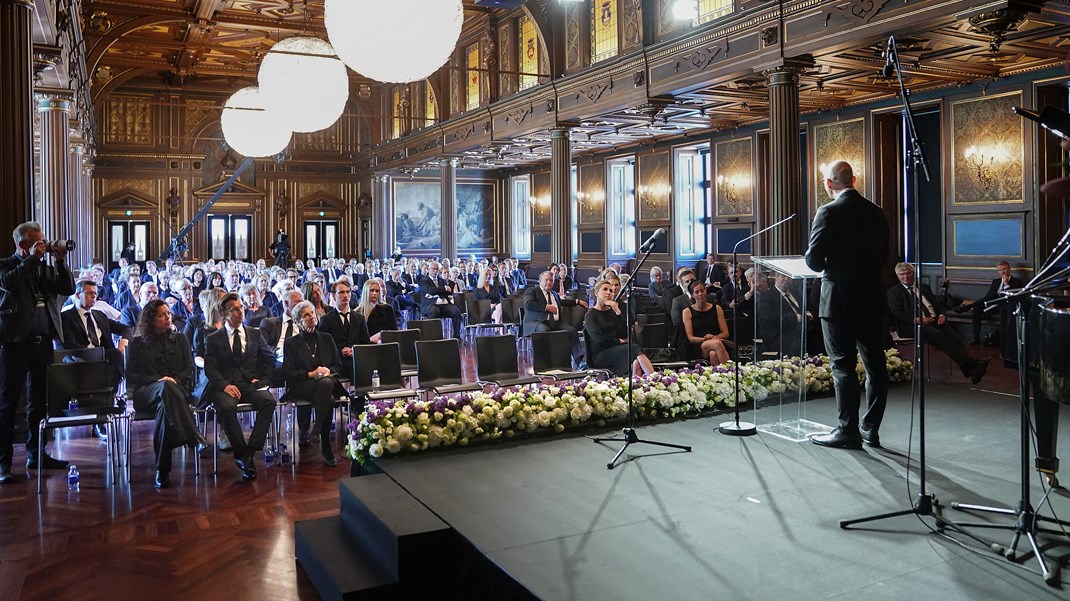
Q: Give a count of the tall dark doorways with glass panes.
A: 3